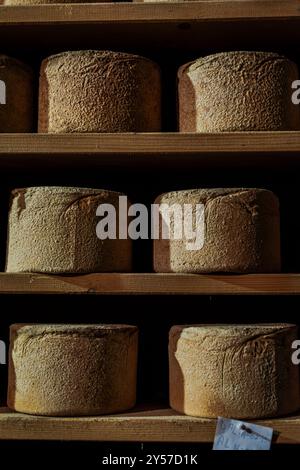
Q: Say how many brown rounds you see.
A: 7